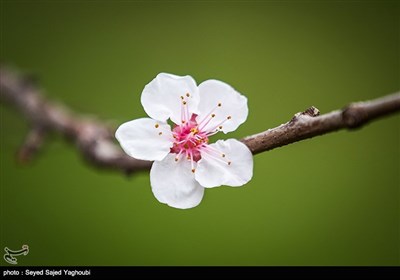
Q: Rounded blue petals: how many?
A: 0